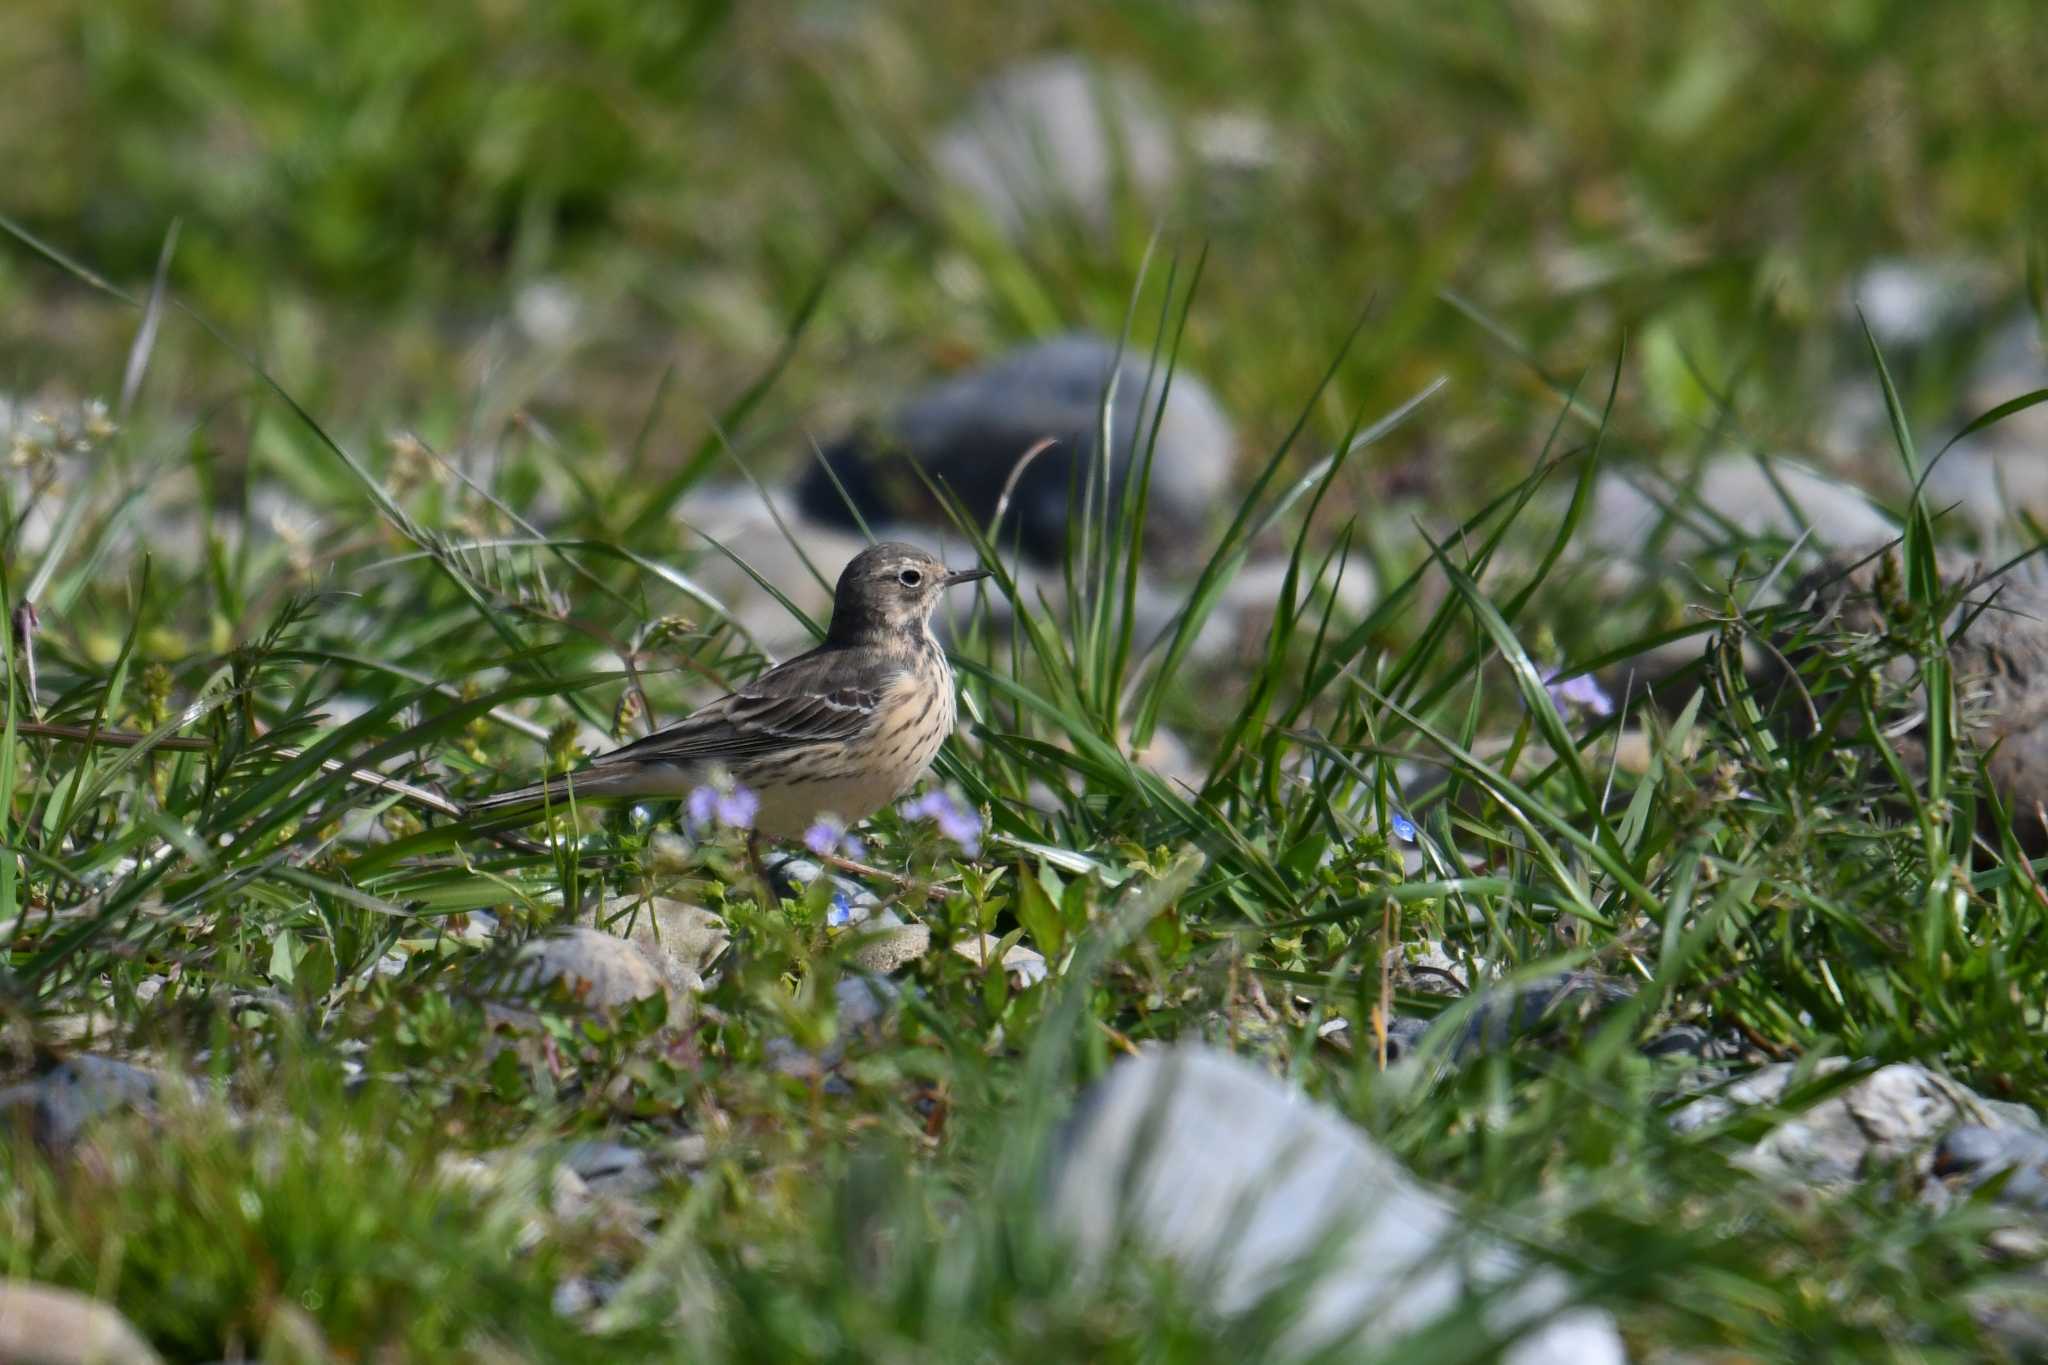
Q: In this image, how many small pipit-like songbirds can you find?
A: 1